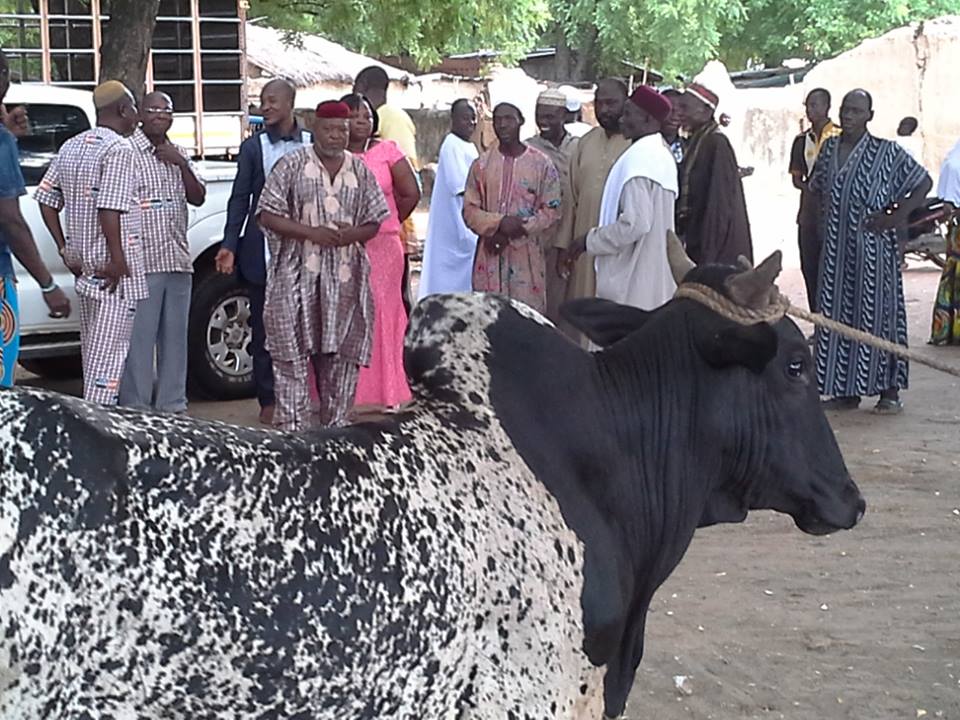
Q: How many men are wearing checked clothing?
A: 3